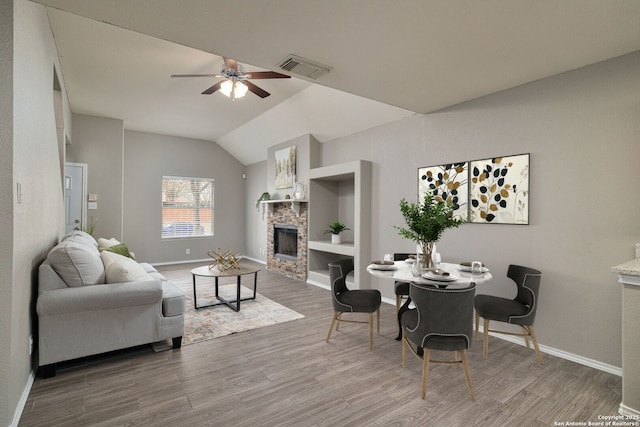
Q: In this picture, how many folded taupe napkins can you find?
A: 4